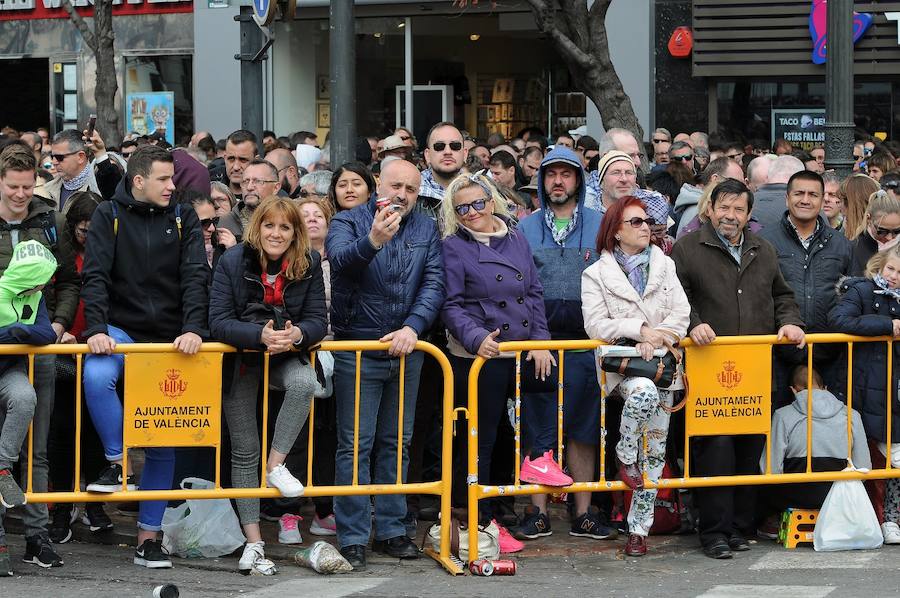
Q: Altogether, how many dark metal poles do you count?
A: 3